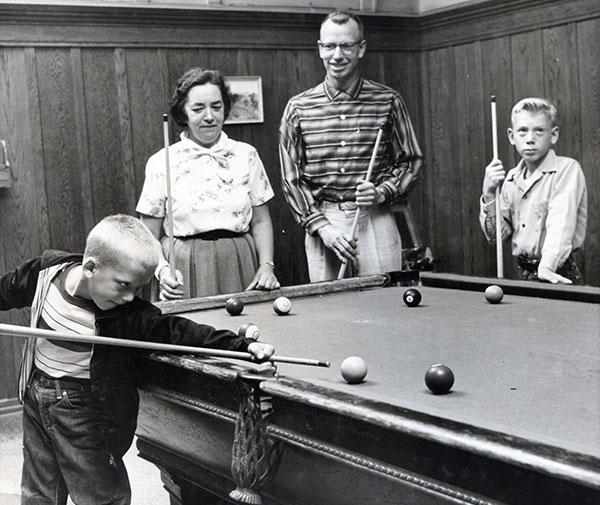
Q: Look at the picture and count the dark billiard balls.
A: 3